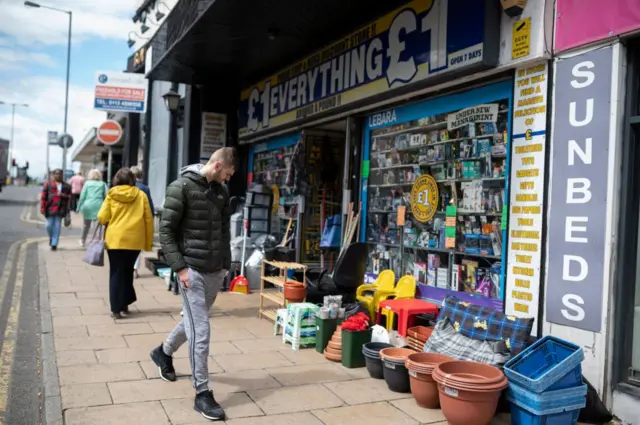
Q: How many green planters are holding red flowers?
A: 1